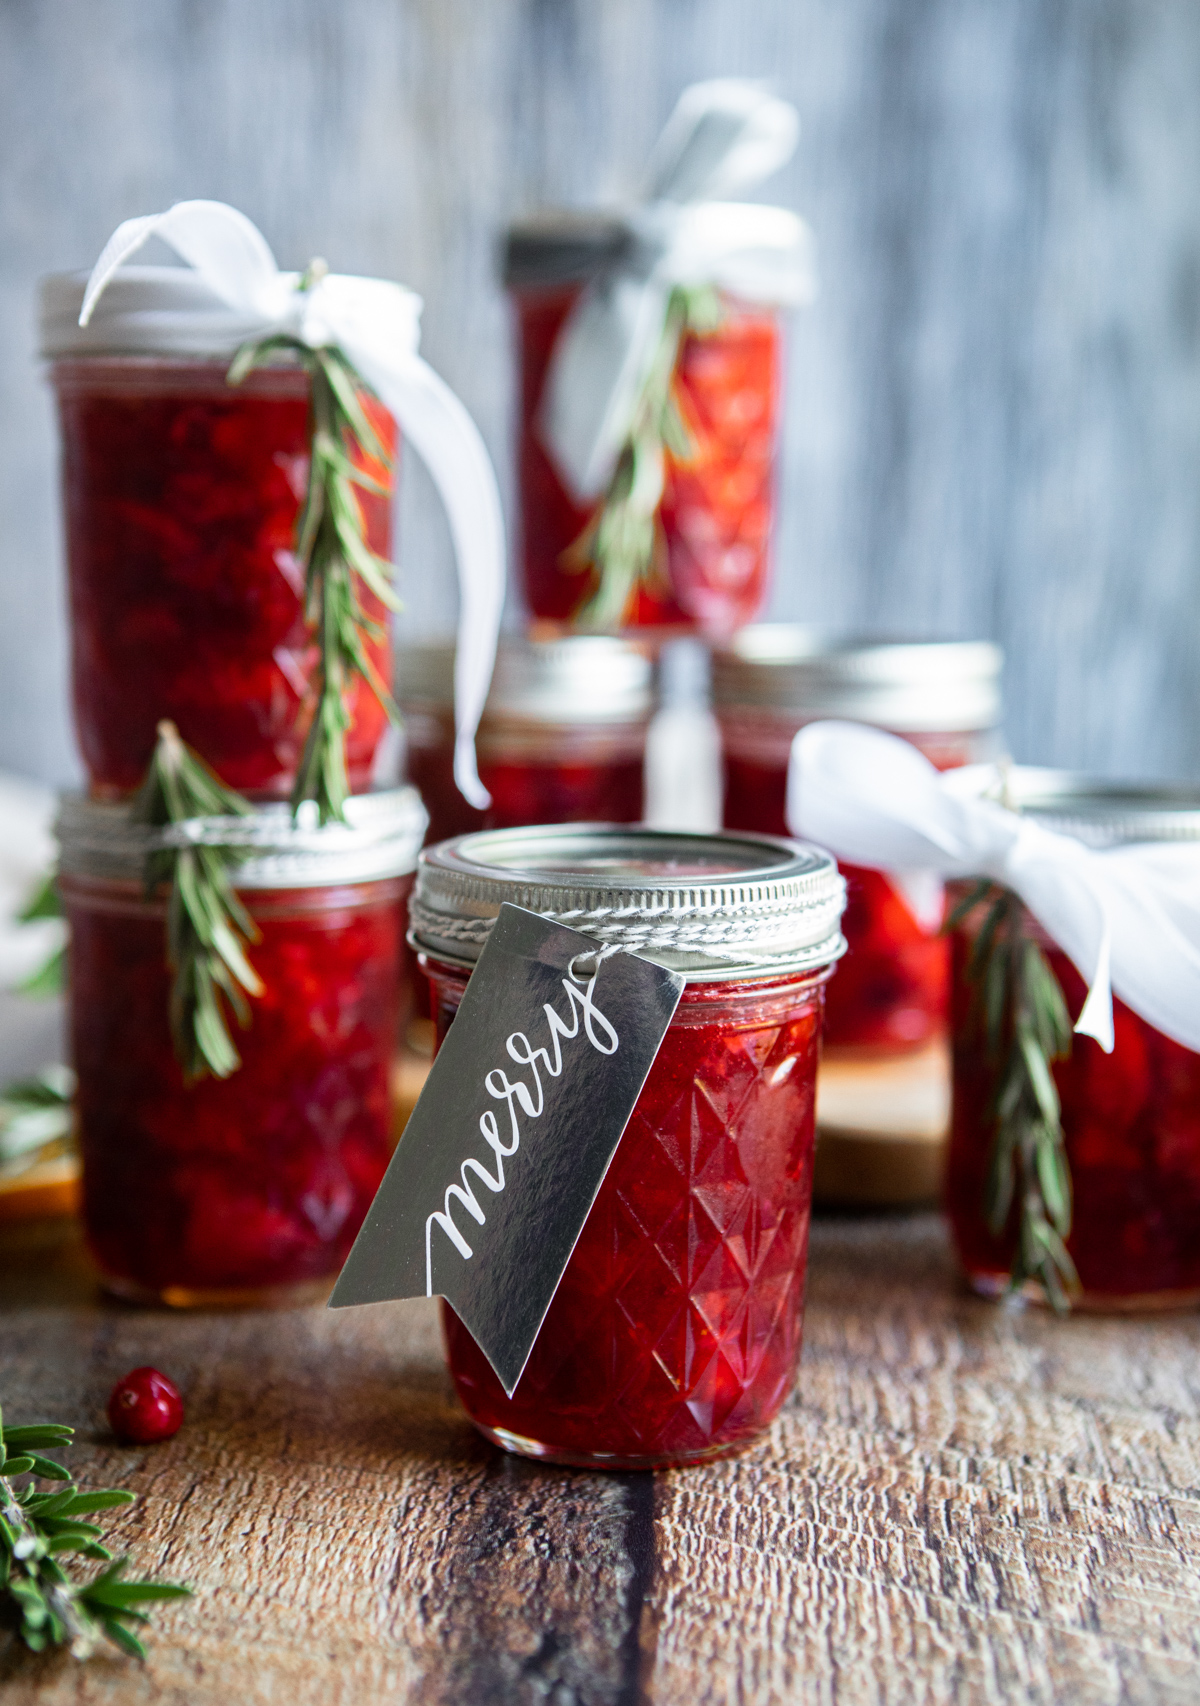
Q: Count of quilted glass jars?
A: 7